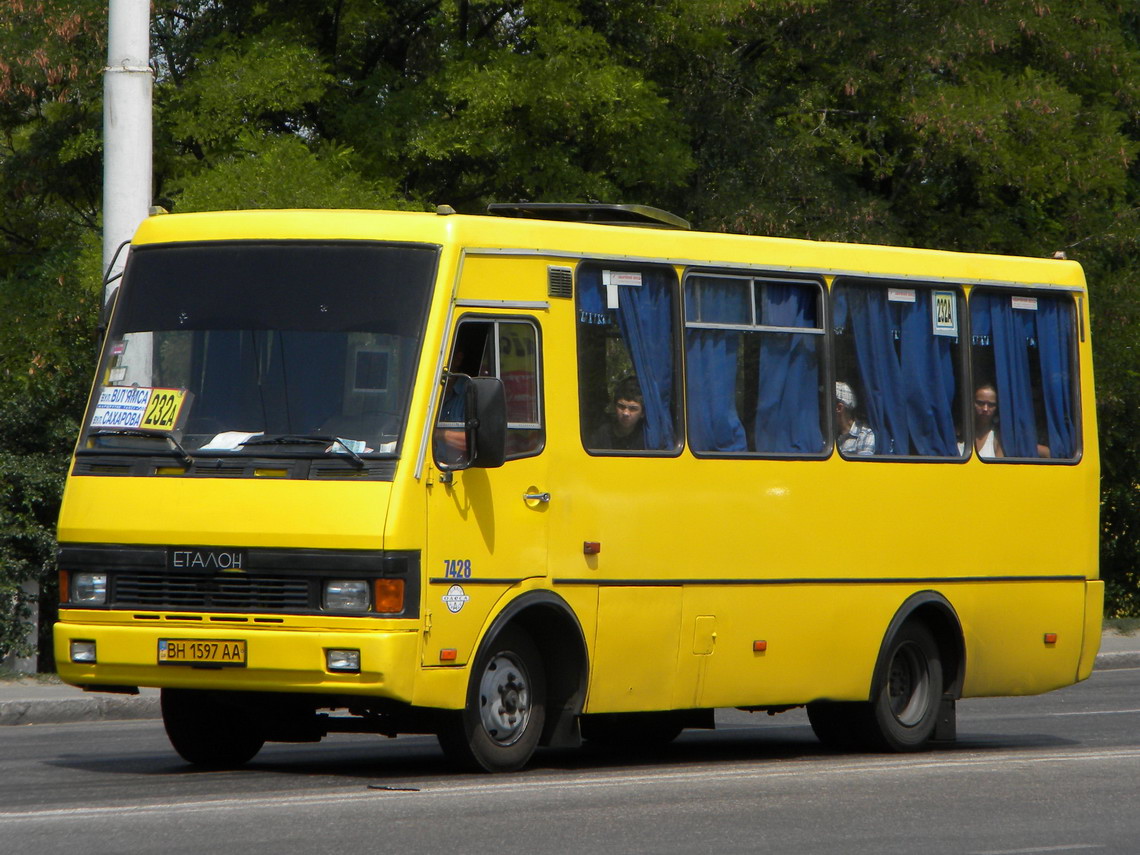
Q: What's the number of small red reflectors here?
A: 4